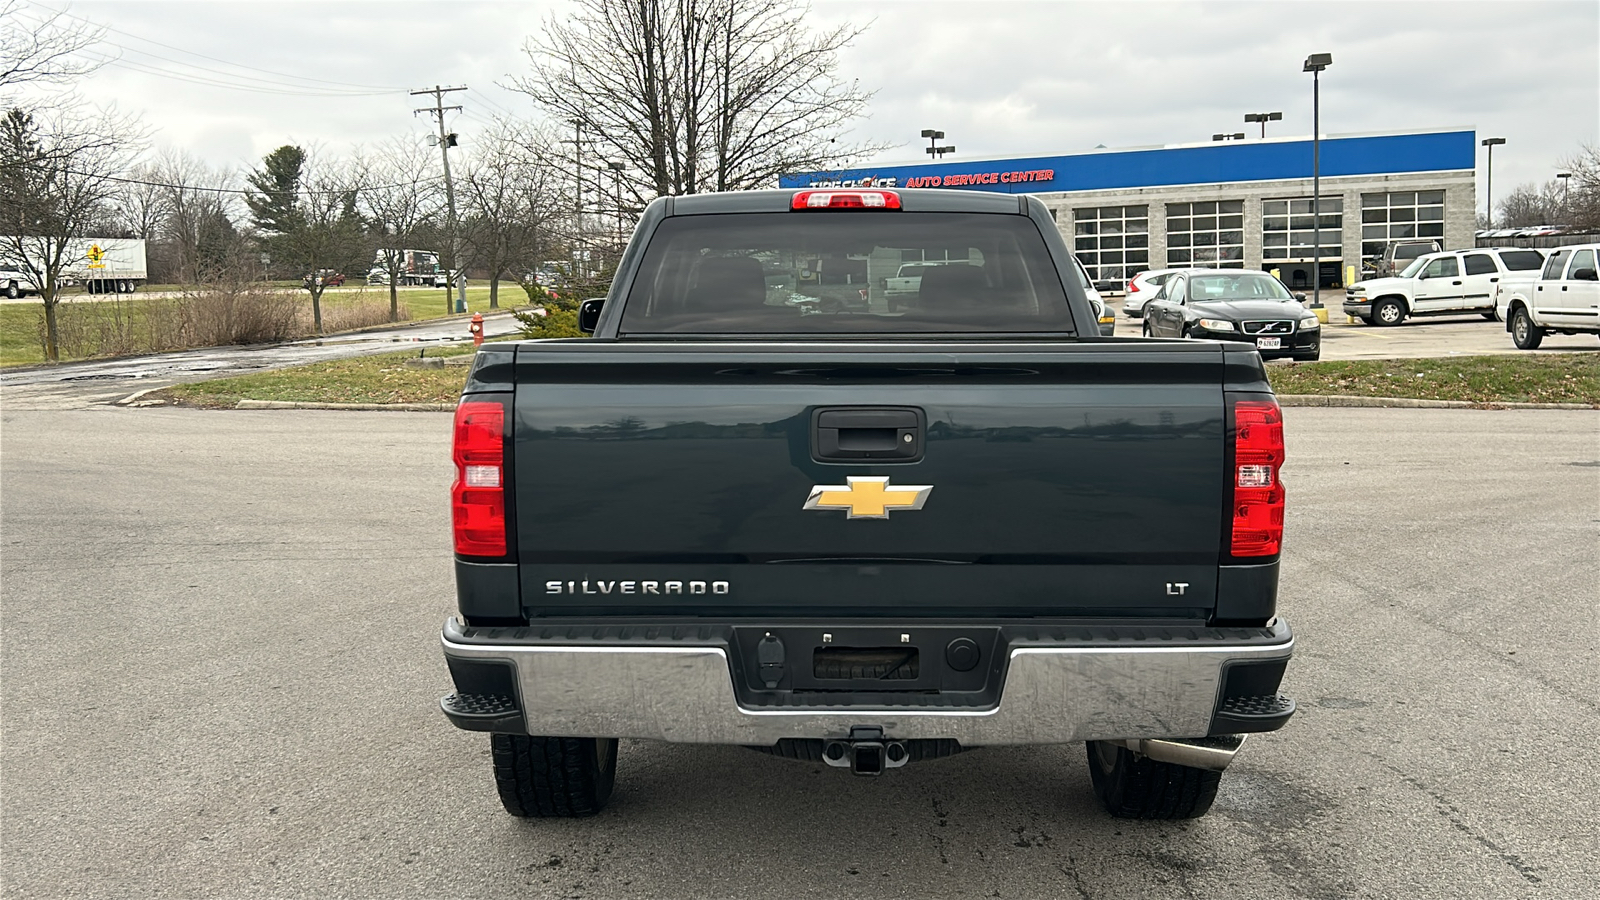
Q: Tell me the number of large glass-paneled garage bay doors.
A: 4